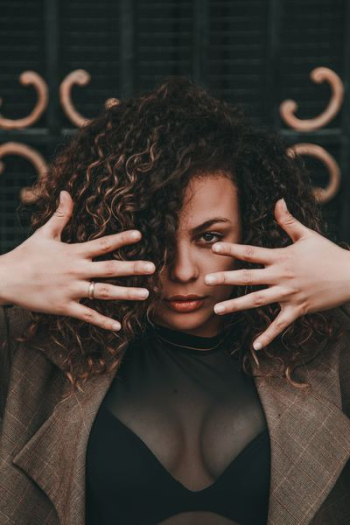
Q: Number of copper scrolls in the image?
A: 5